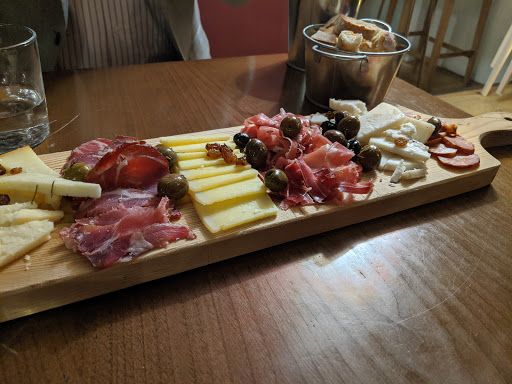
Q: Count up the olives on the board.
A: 14